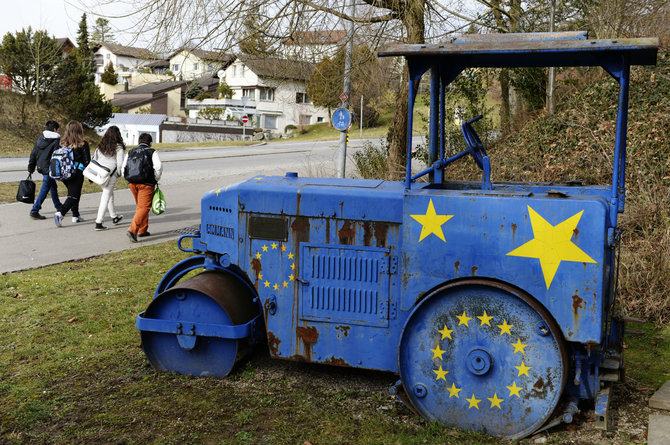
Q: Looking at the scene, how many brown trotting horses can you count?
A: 0